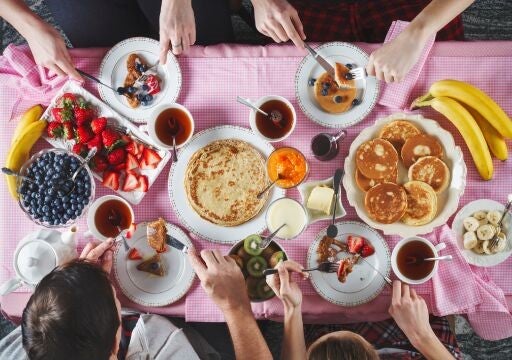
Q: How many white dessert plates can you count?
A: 4